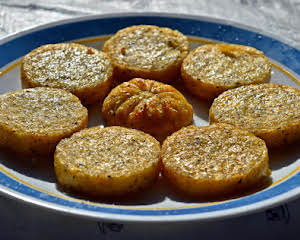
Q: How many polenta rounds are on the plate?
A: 7